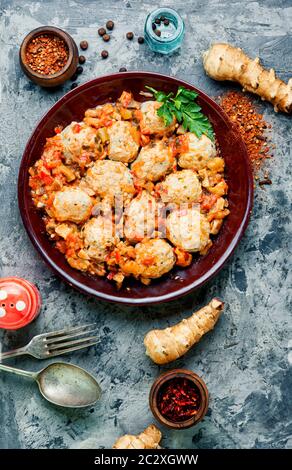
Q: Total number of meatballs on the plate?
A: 12